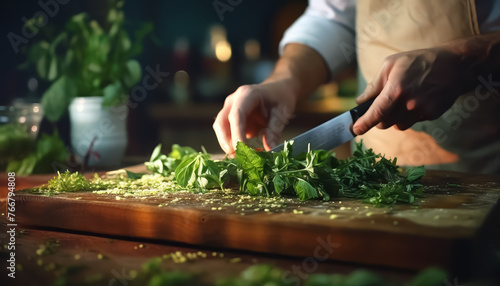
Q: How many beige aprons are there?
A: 1